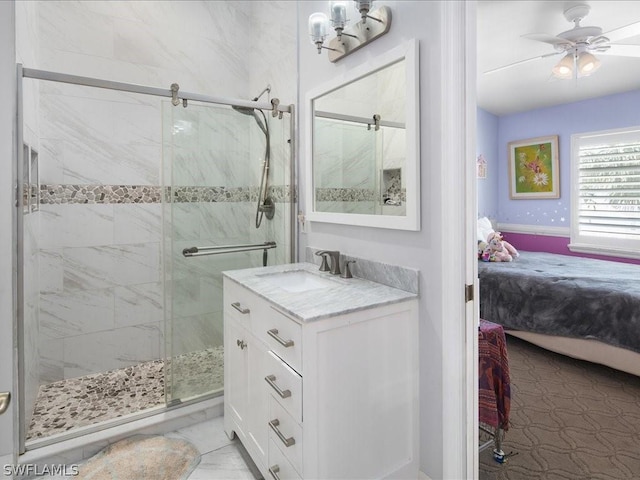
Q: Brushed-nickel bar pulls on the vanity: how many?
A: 5